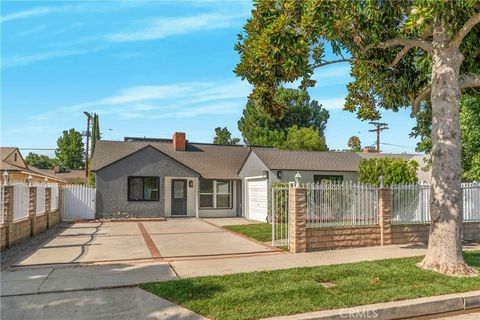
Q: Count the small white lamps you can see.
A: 5